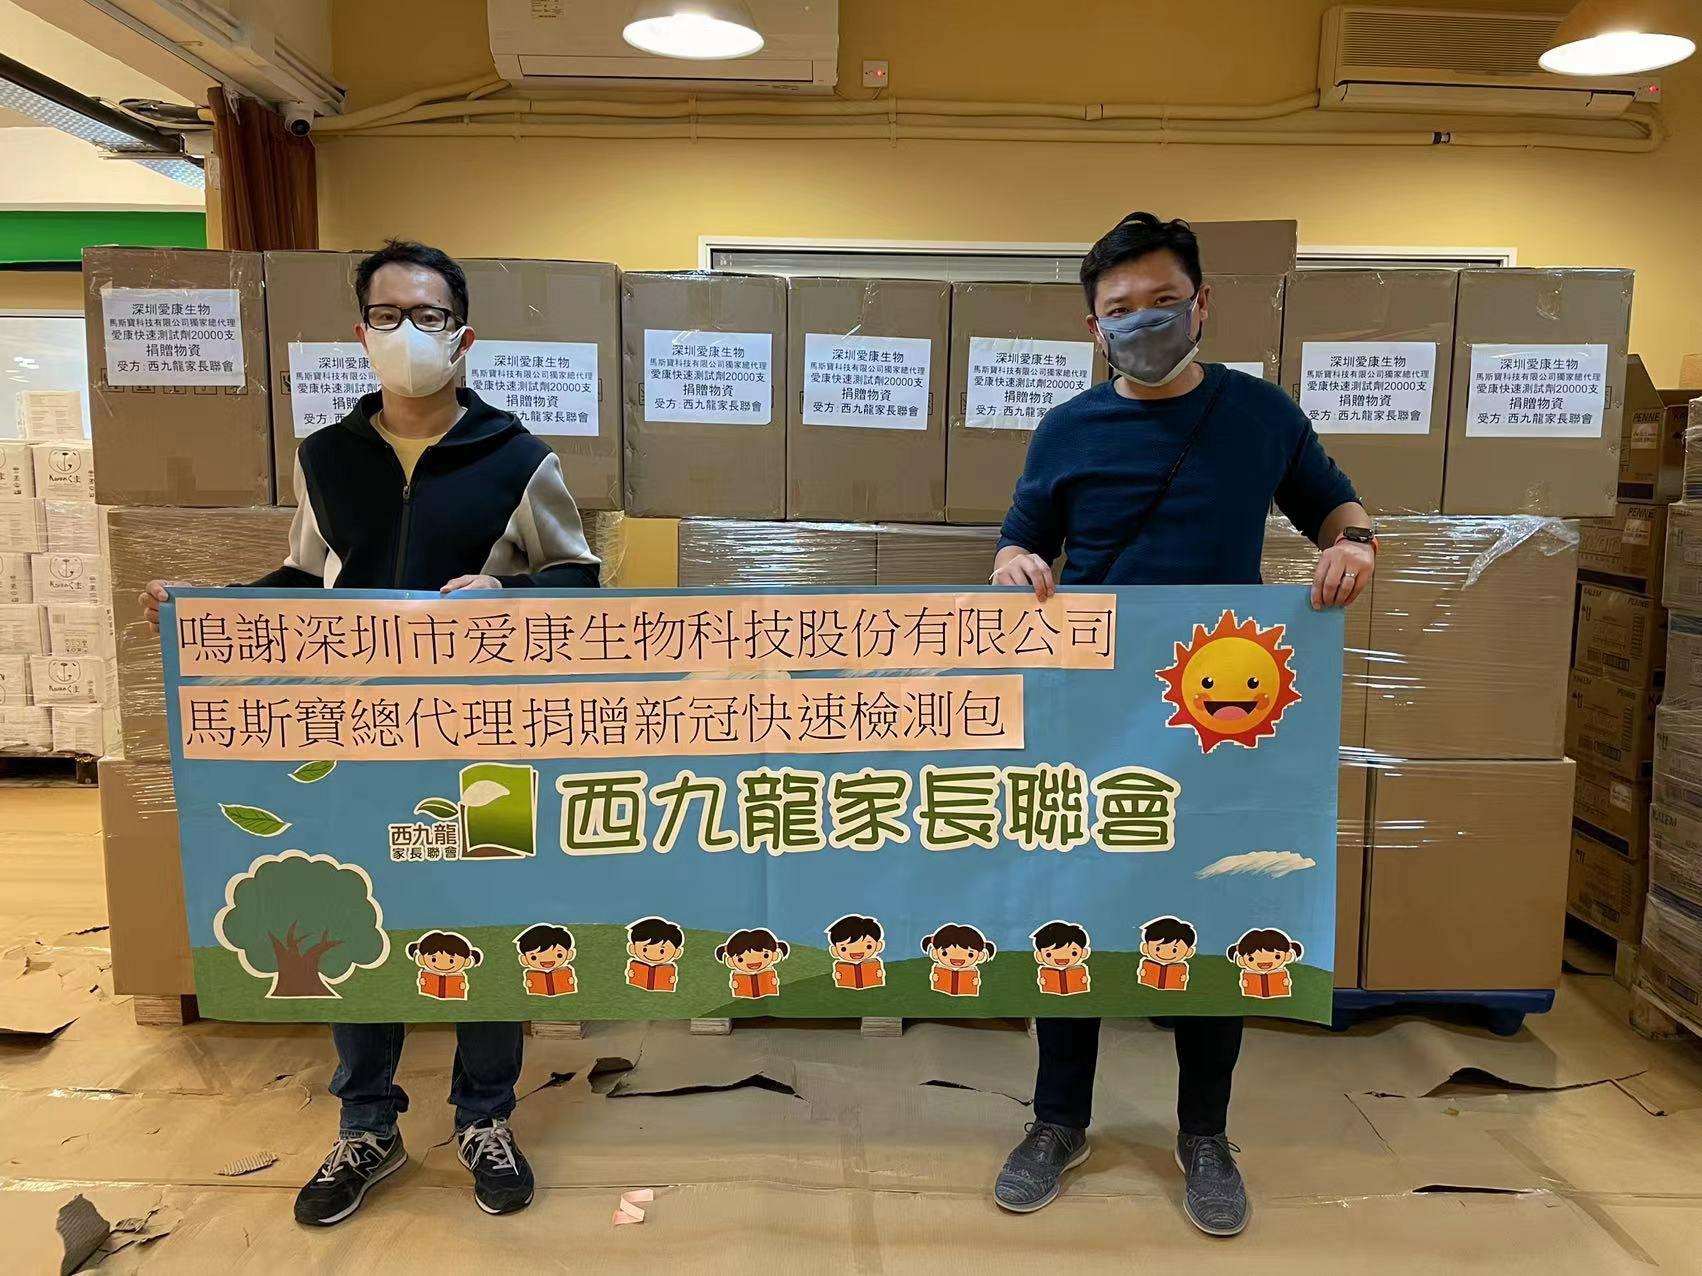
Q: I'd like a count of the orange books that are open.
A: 9